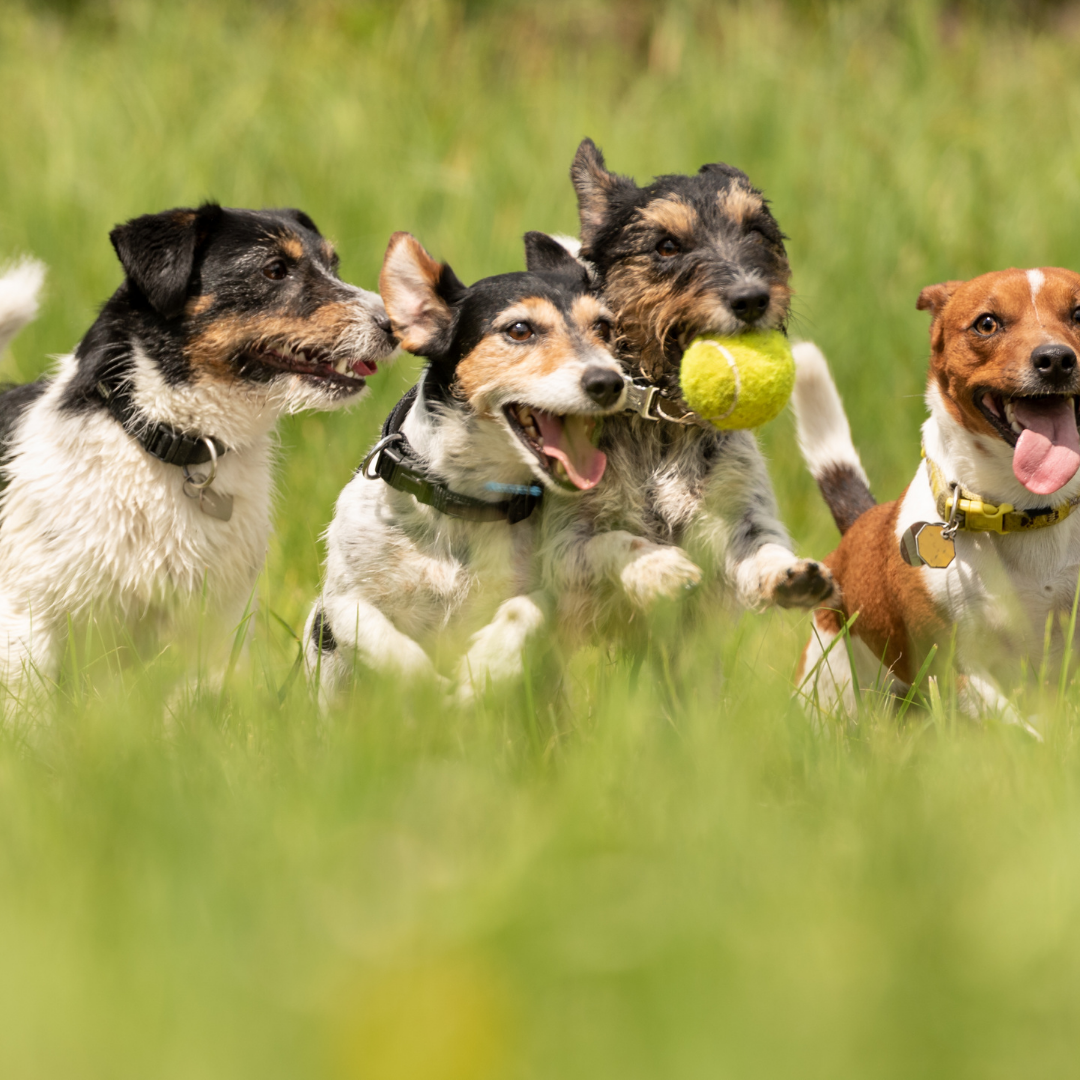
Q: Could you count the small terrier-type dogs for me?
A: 4